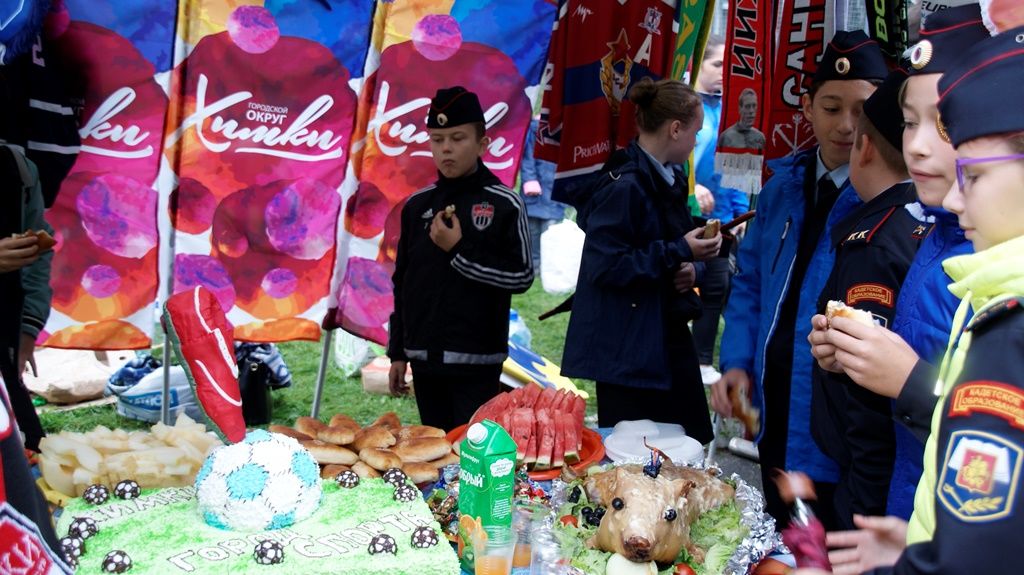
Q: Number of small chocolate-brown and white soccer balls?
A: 12